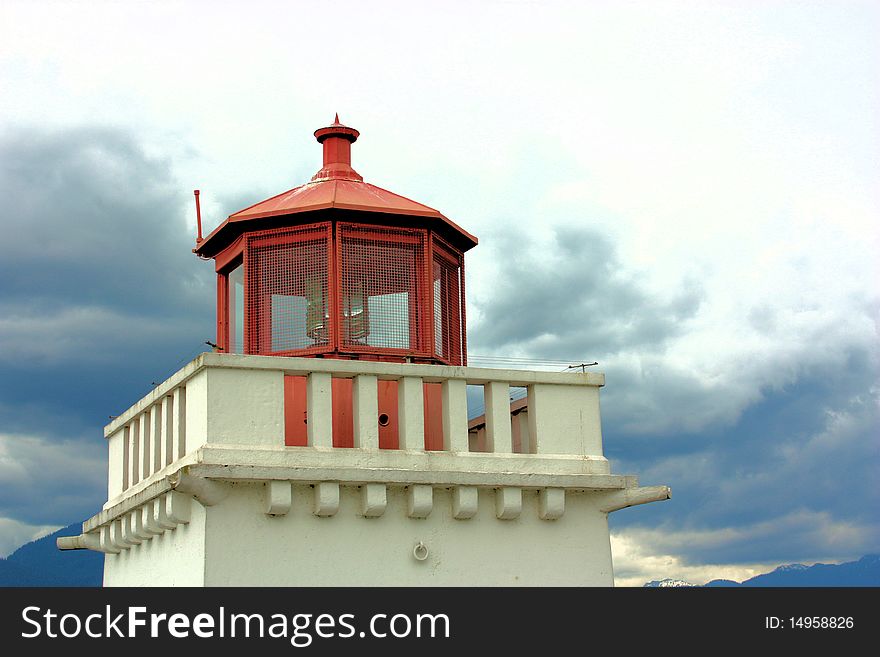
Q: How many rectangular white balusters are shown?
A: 10